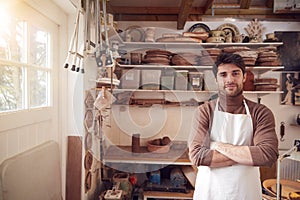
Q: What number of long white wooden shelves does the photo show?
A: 3